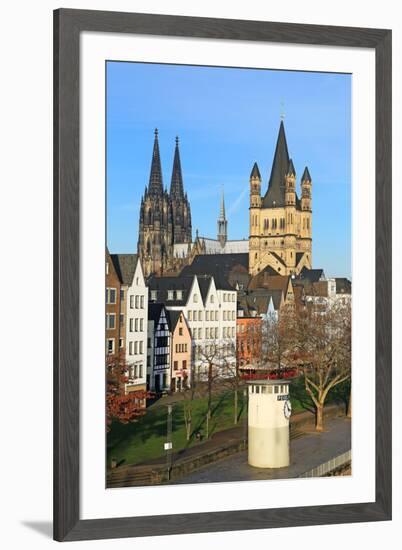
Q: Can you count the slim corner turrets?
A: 3